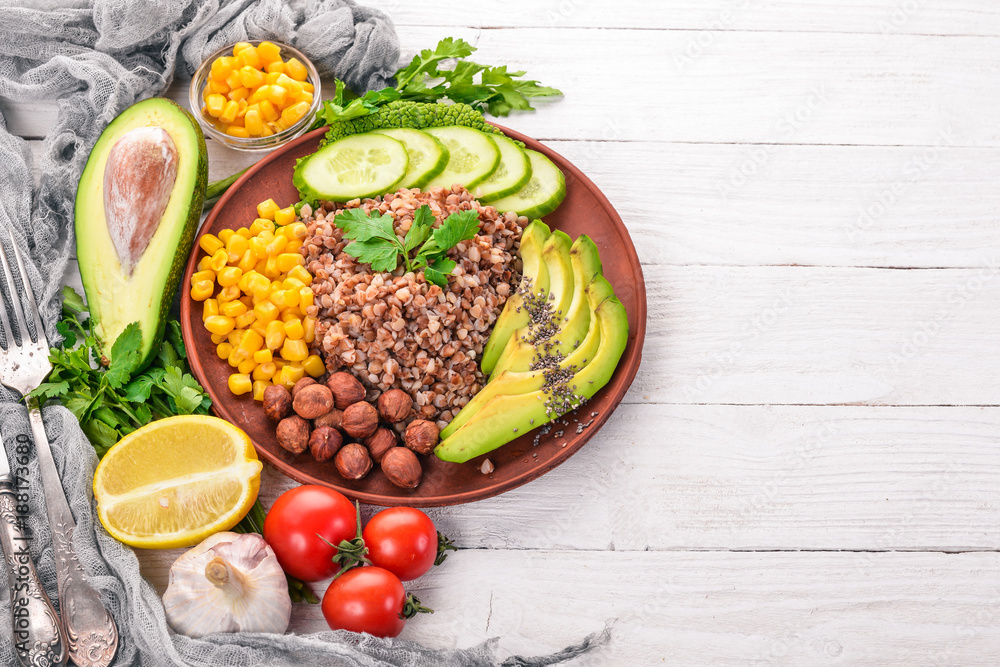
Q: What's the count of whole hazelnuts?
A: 13